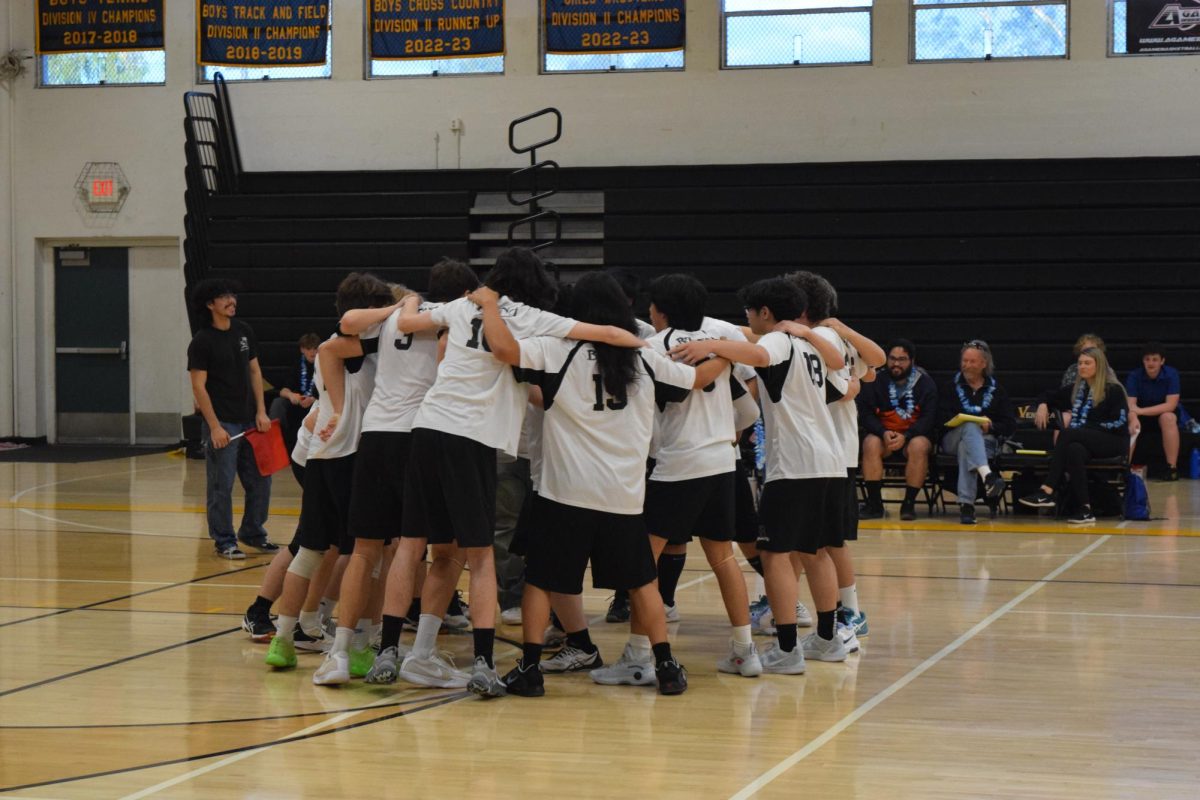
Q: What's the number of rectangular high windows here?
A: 7